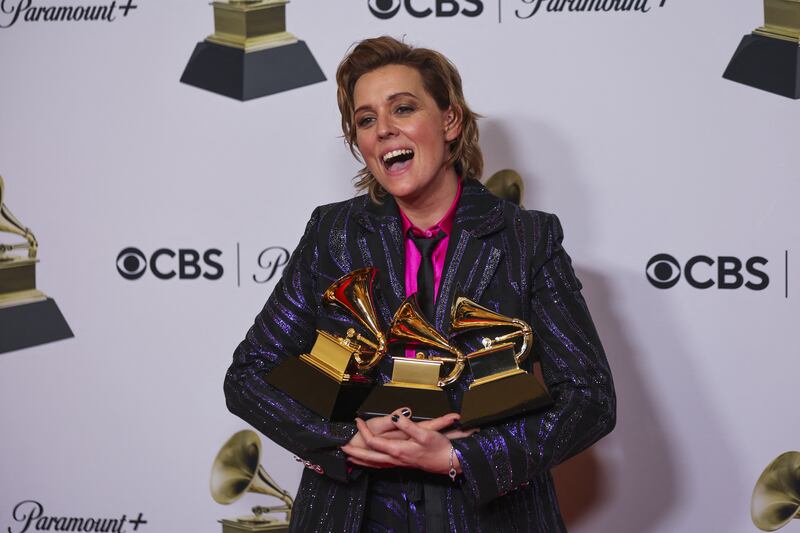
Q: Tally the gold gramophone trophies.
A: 3